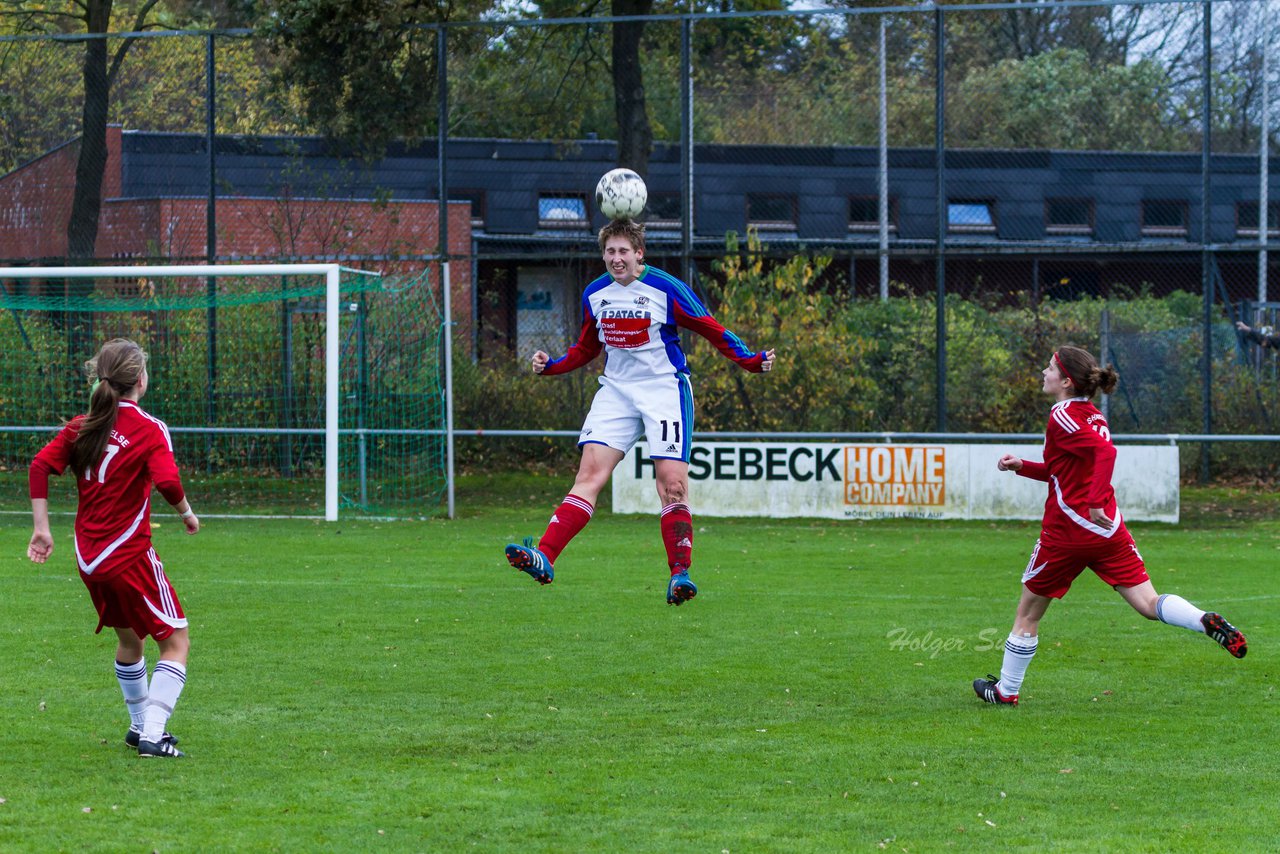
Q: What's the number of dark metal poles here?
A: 5